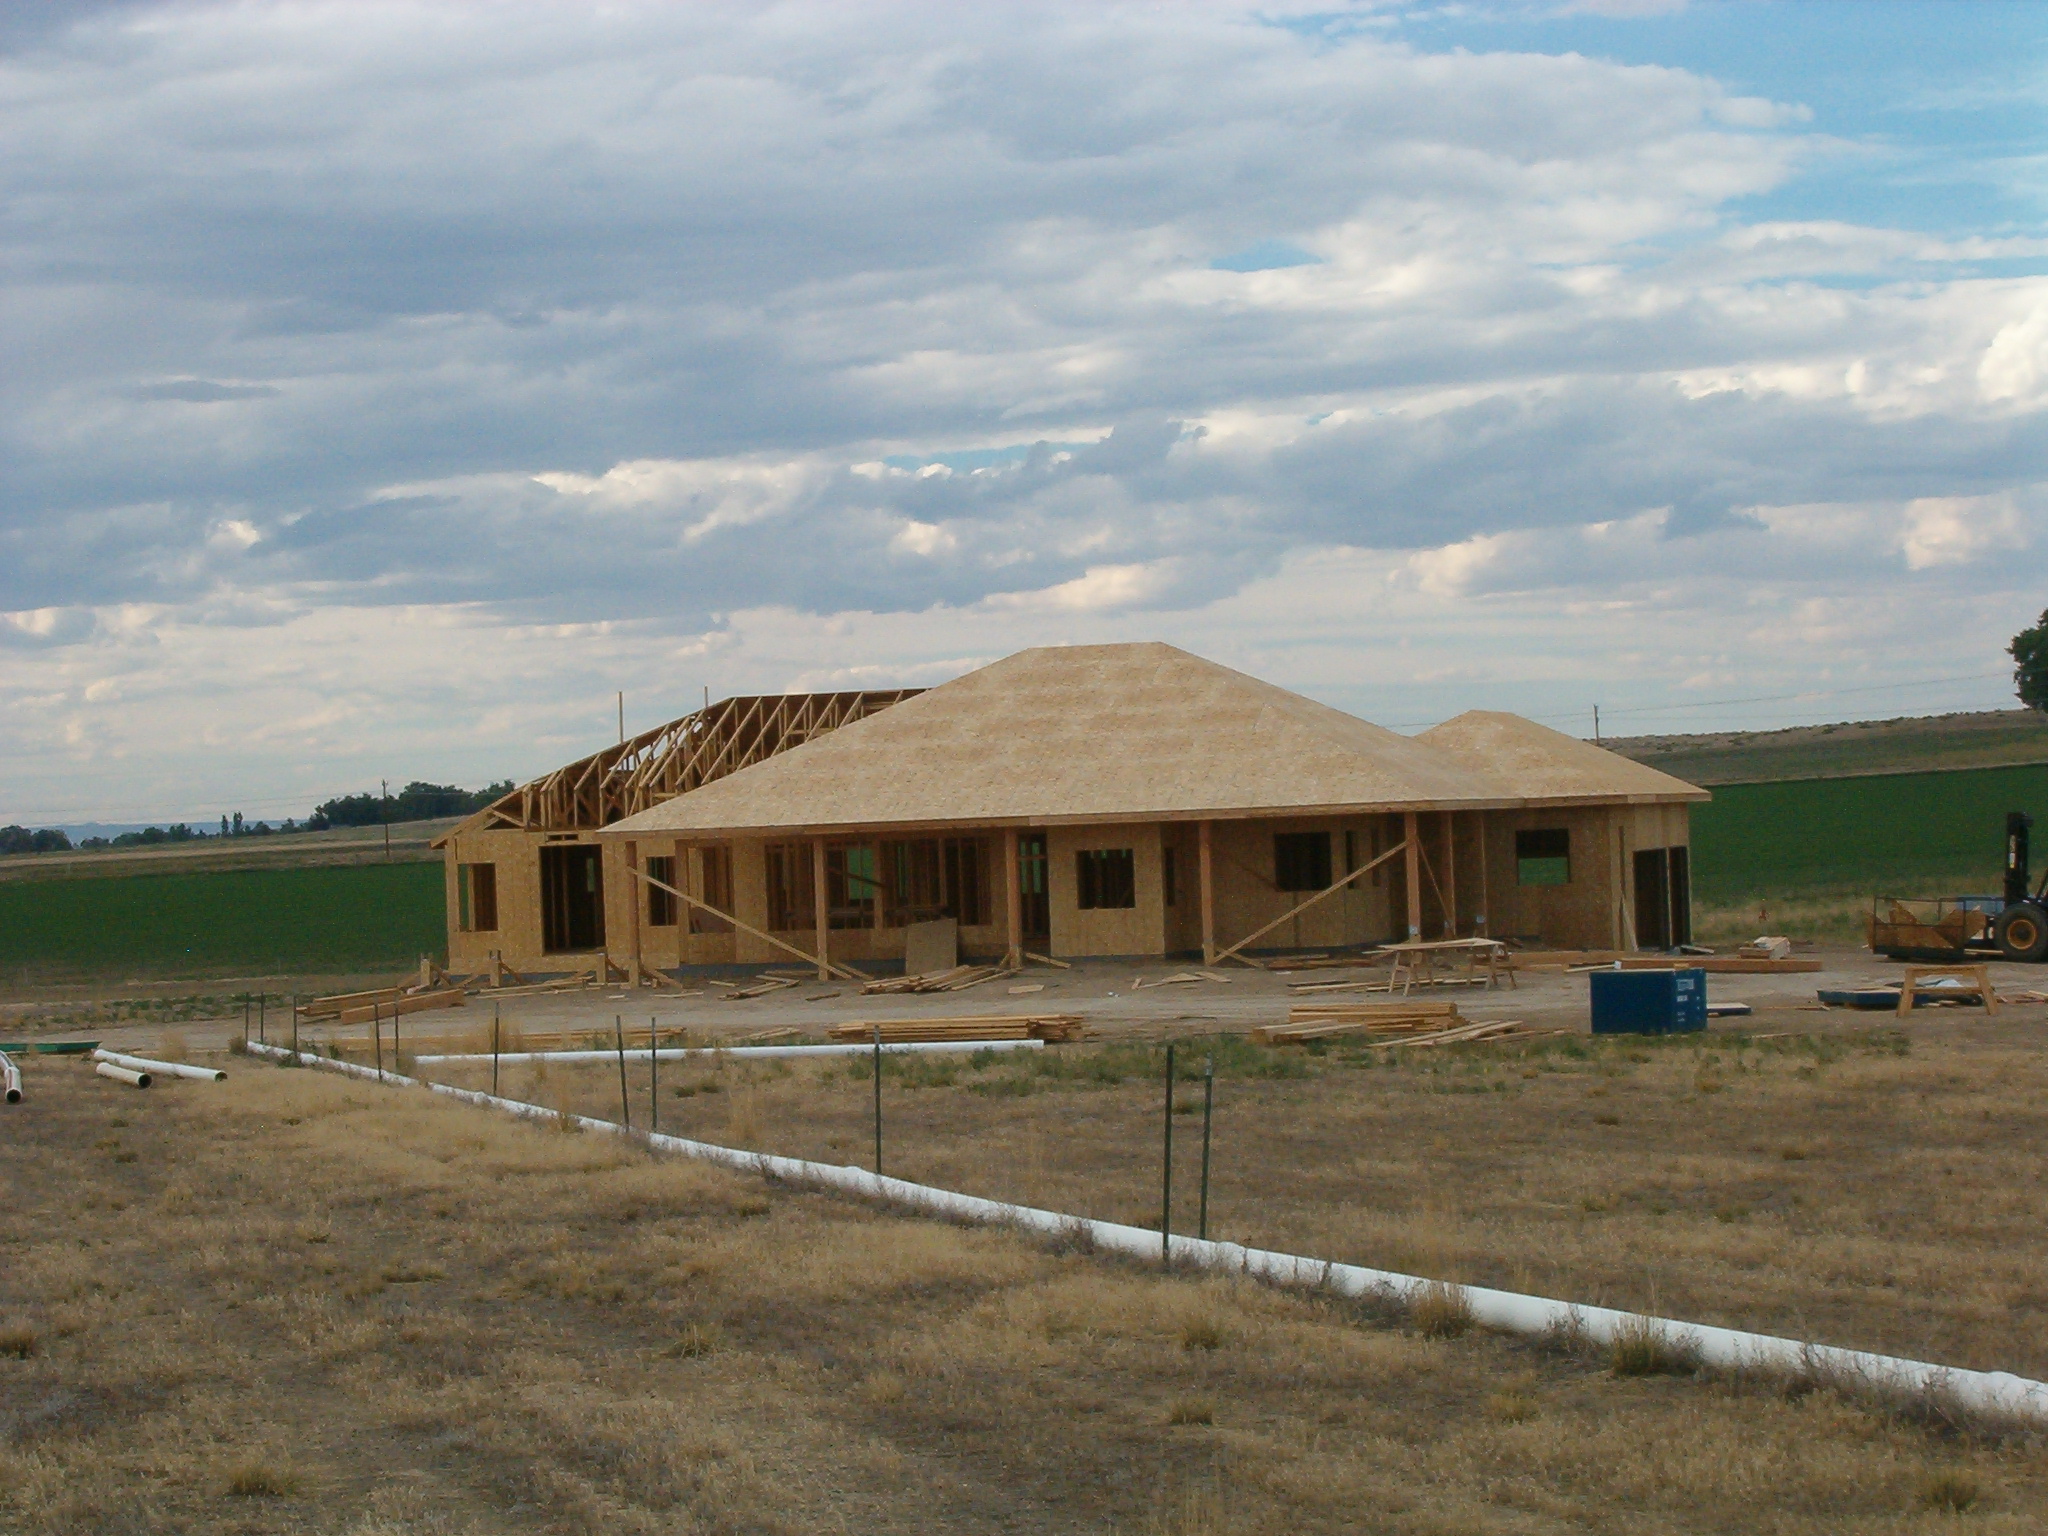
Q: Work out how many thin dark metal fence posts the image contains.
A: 11